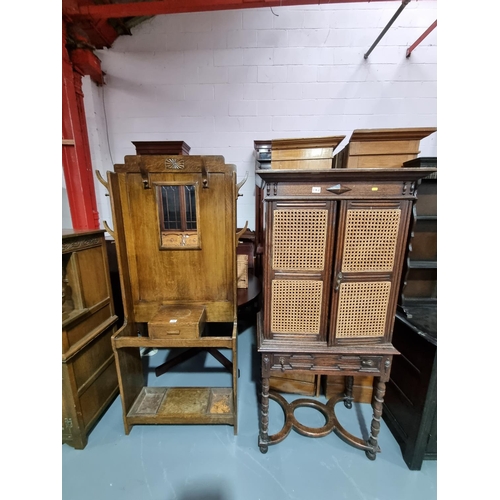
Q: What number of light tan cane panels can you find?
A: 4